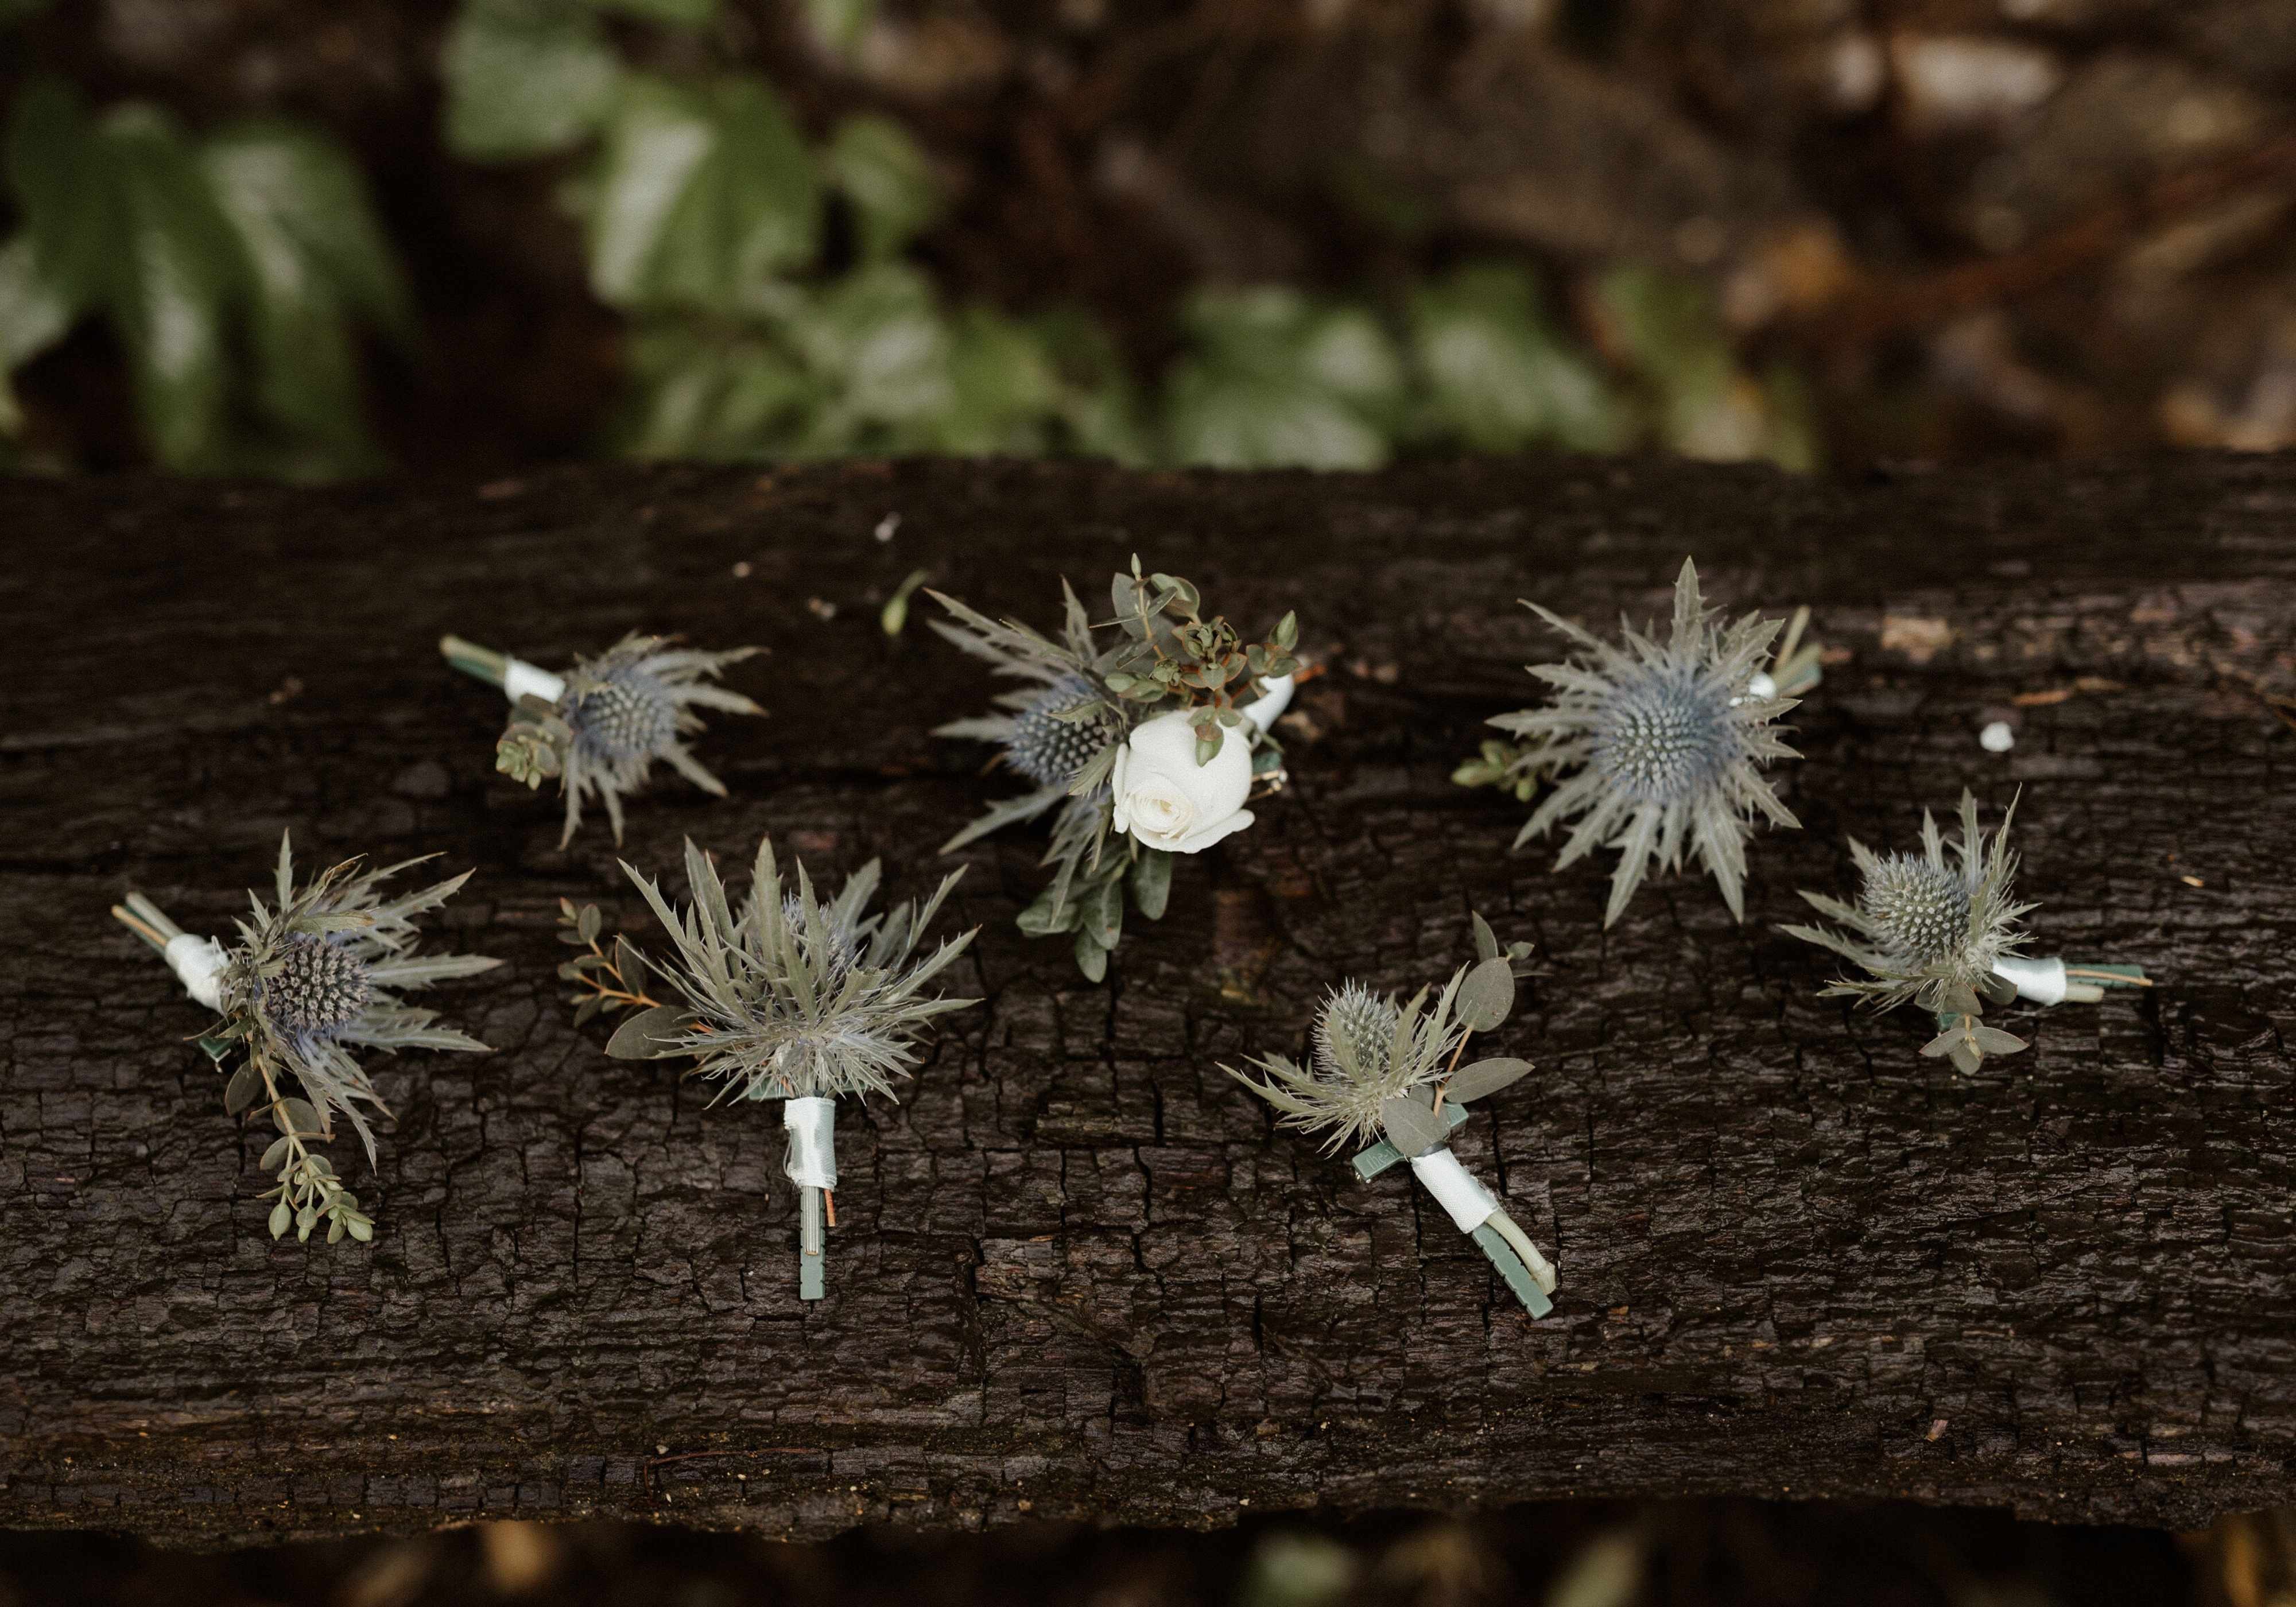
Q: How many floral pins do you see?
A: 7